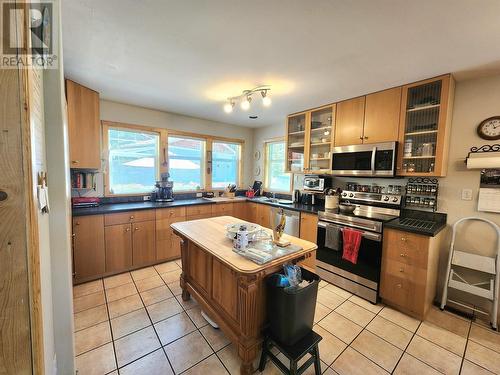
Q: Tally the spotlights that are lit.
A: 3